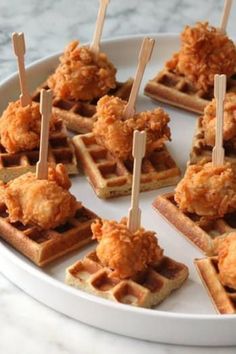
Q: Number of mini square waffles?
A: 9